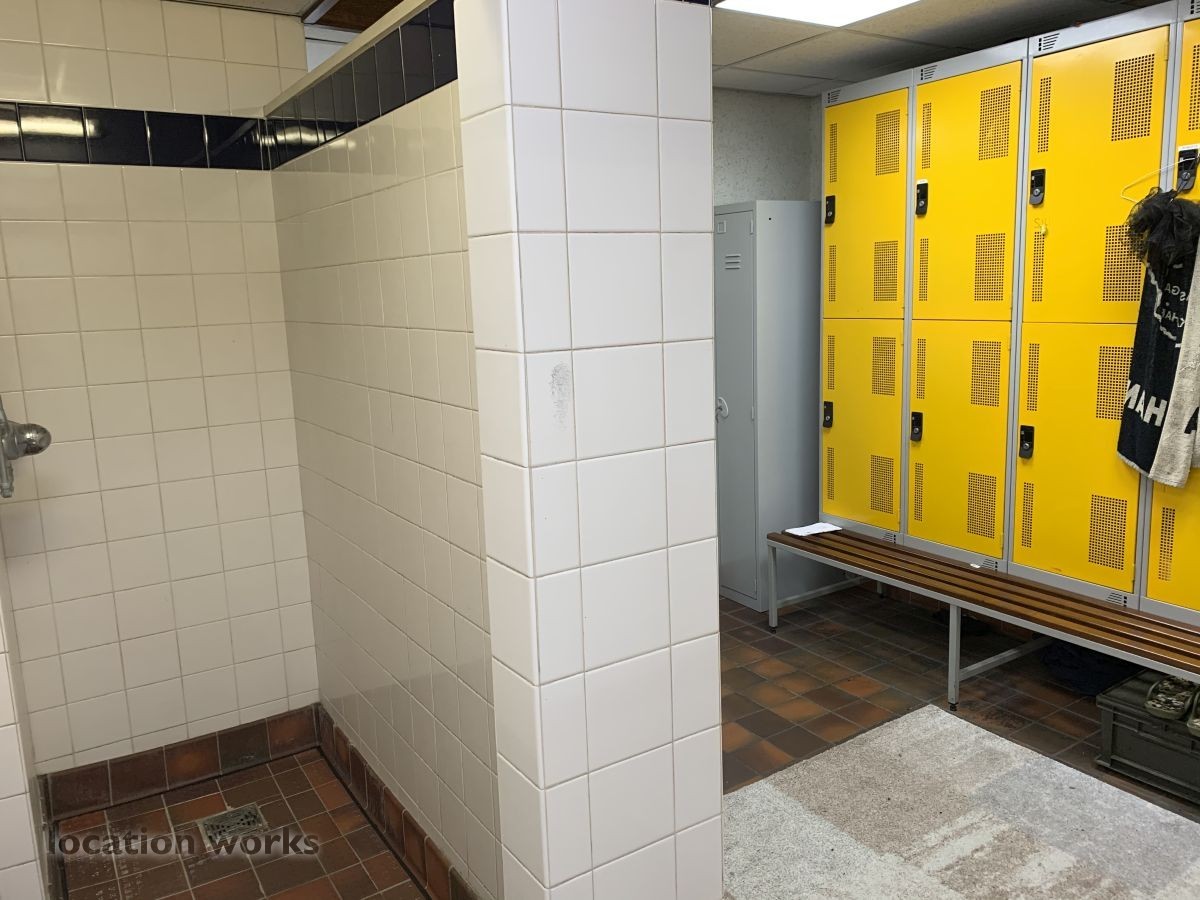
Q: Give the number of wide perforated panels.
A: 12